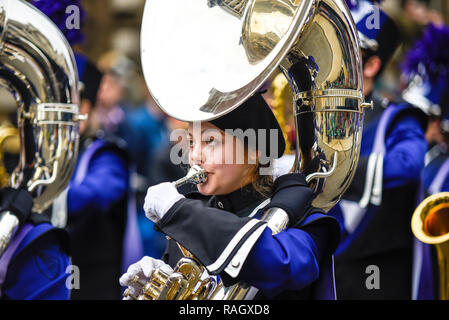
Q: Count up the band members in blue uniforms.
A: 5